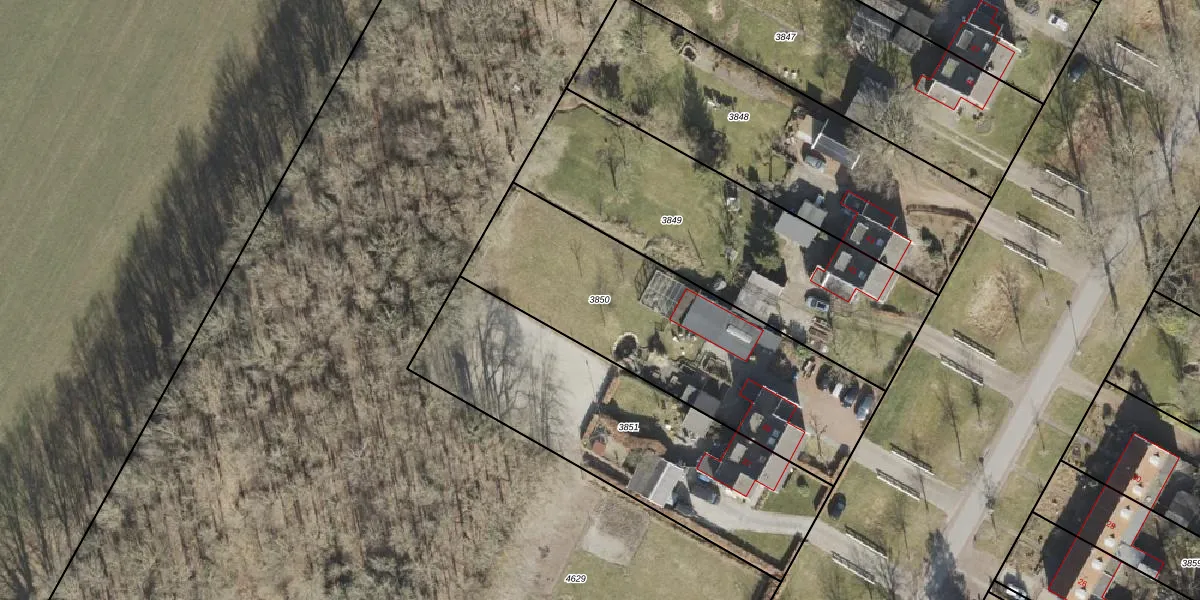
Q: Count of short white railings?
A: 12